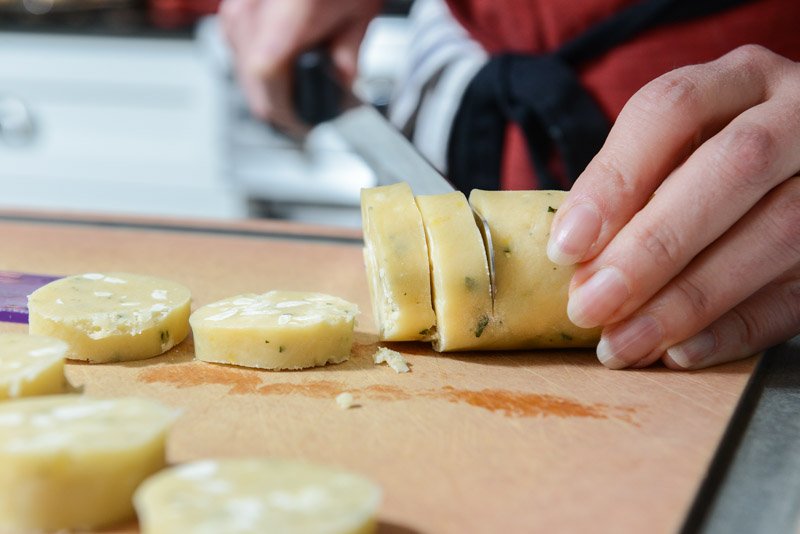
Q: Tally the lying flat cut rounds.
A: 5